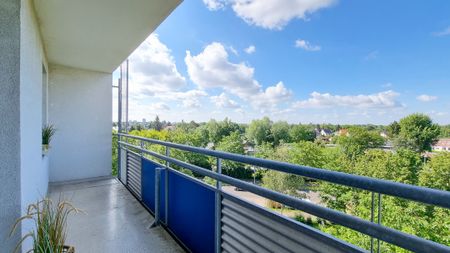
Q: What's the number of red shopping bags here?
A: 0